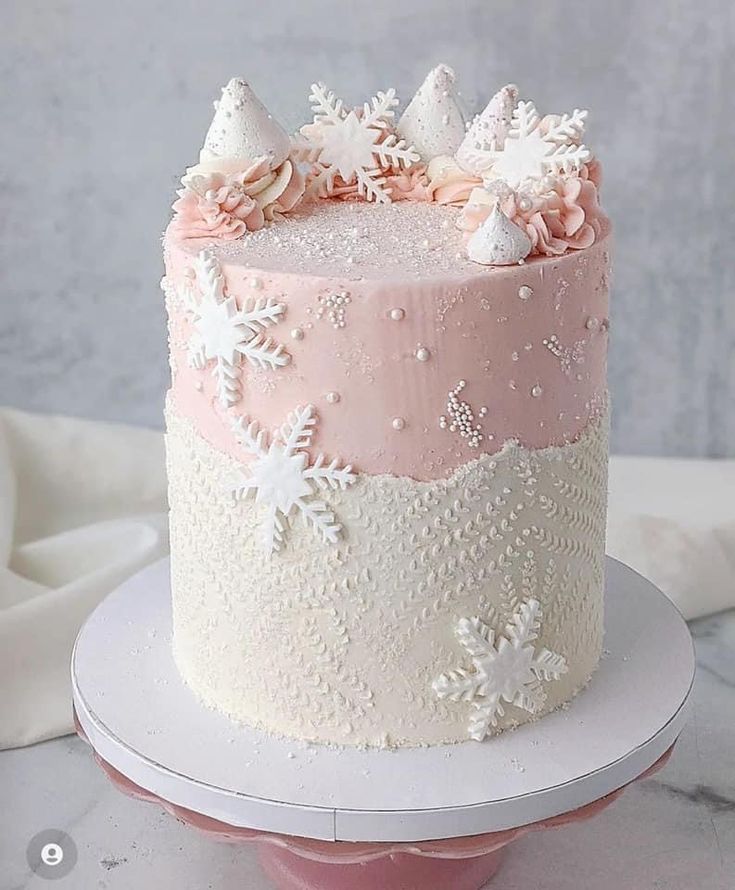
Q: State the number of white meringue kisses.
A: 4